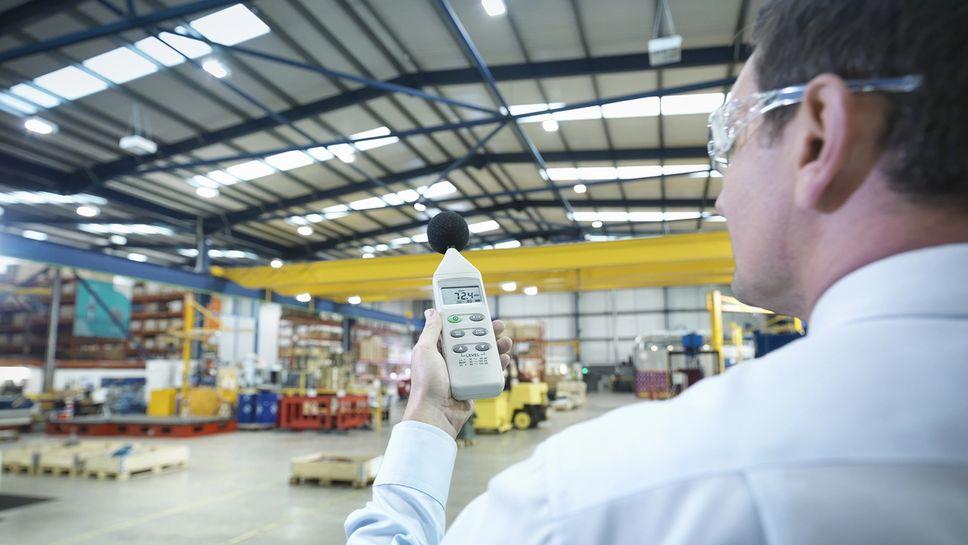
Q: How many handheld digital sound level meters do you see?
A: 1